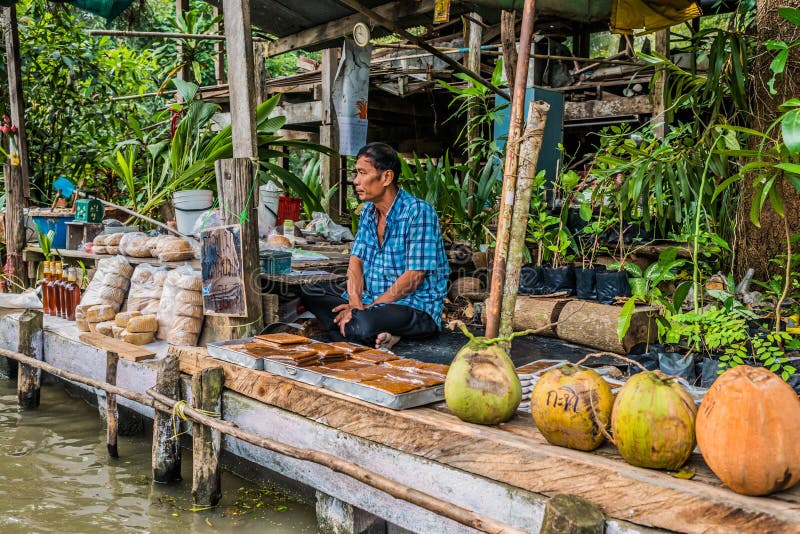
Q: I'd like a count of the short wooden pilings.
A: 5